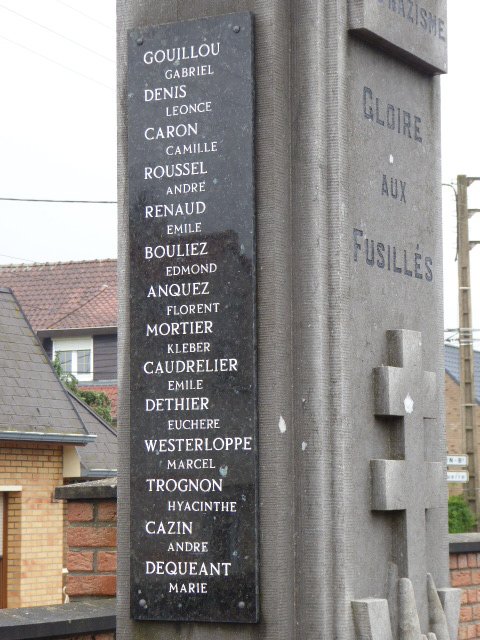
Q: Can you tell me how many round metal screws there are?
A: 4